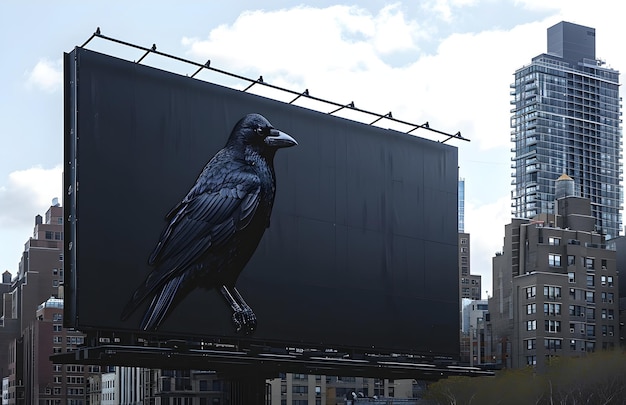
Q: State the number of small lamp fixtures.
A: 9